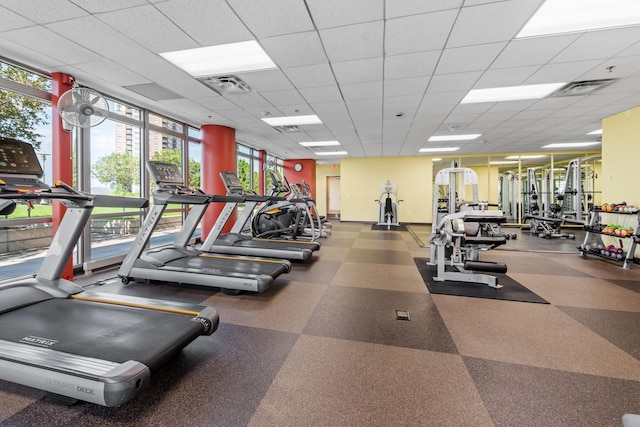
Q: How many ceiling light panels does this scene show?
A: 10